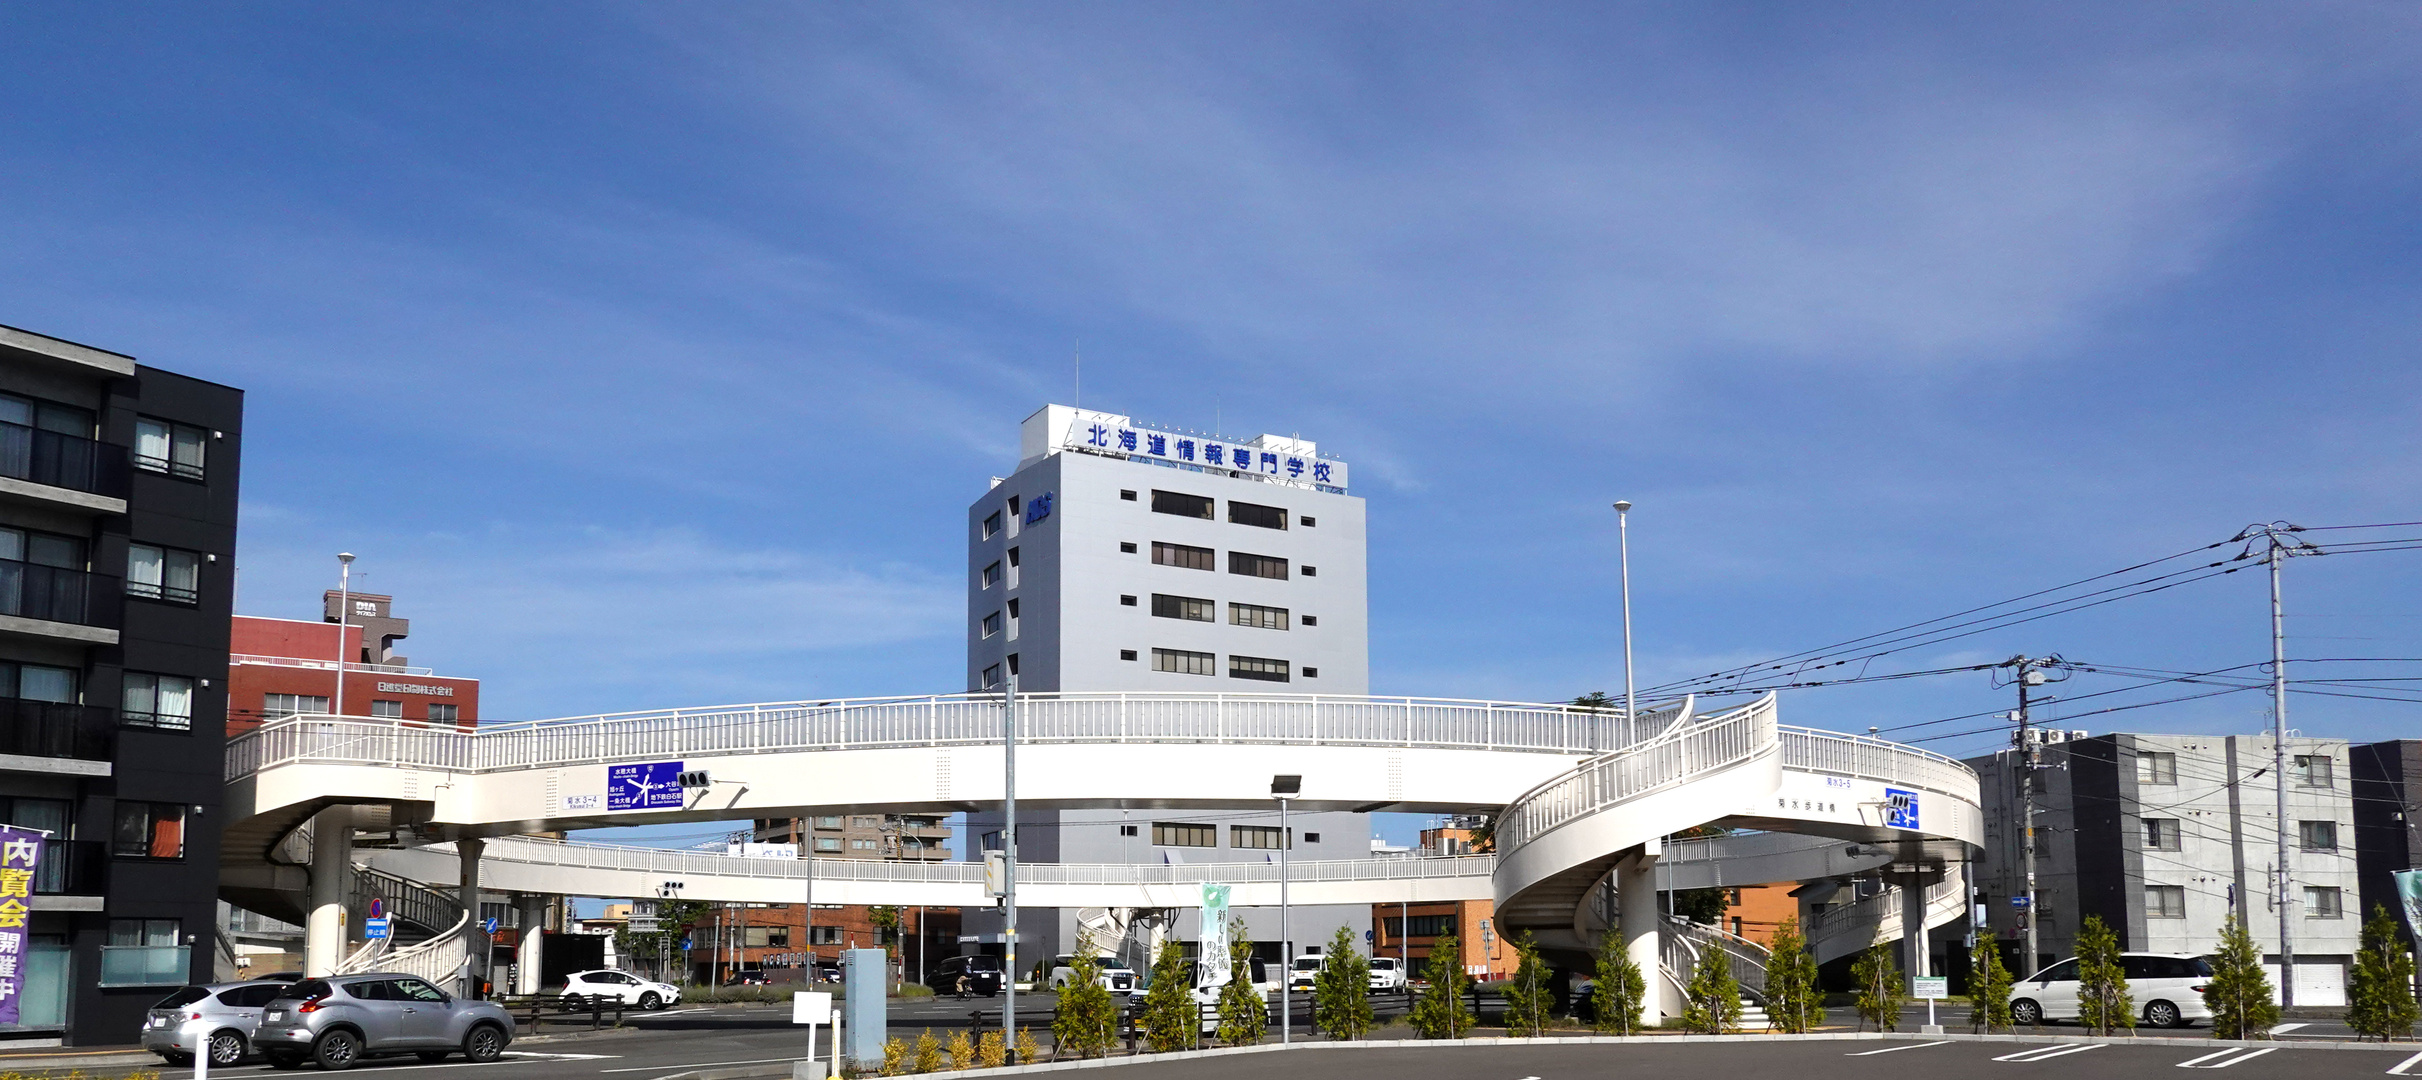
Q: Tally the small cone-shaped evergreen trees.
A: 14